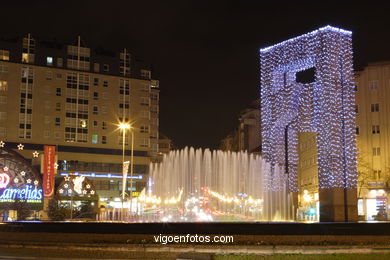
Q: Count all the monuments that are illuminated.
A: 1